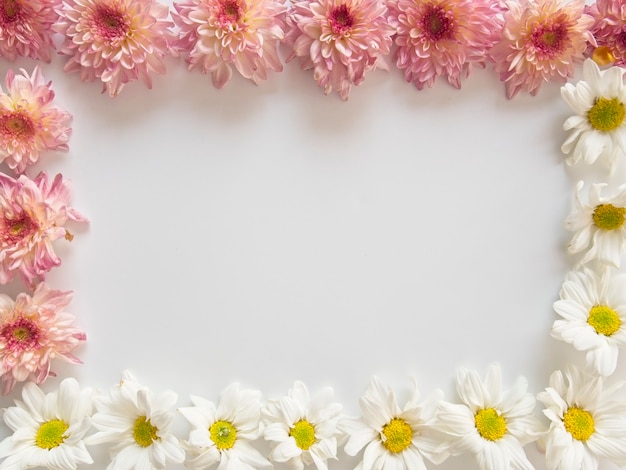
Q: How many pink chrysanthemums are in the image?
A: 10